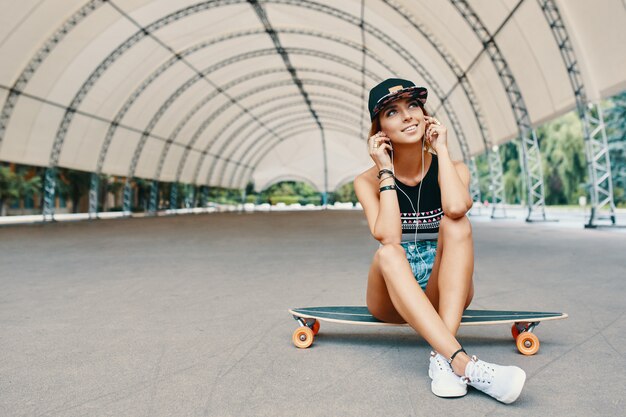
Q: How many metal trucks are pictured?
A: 2